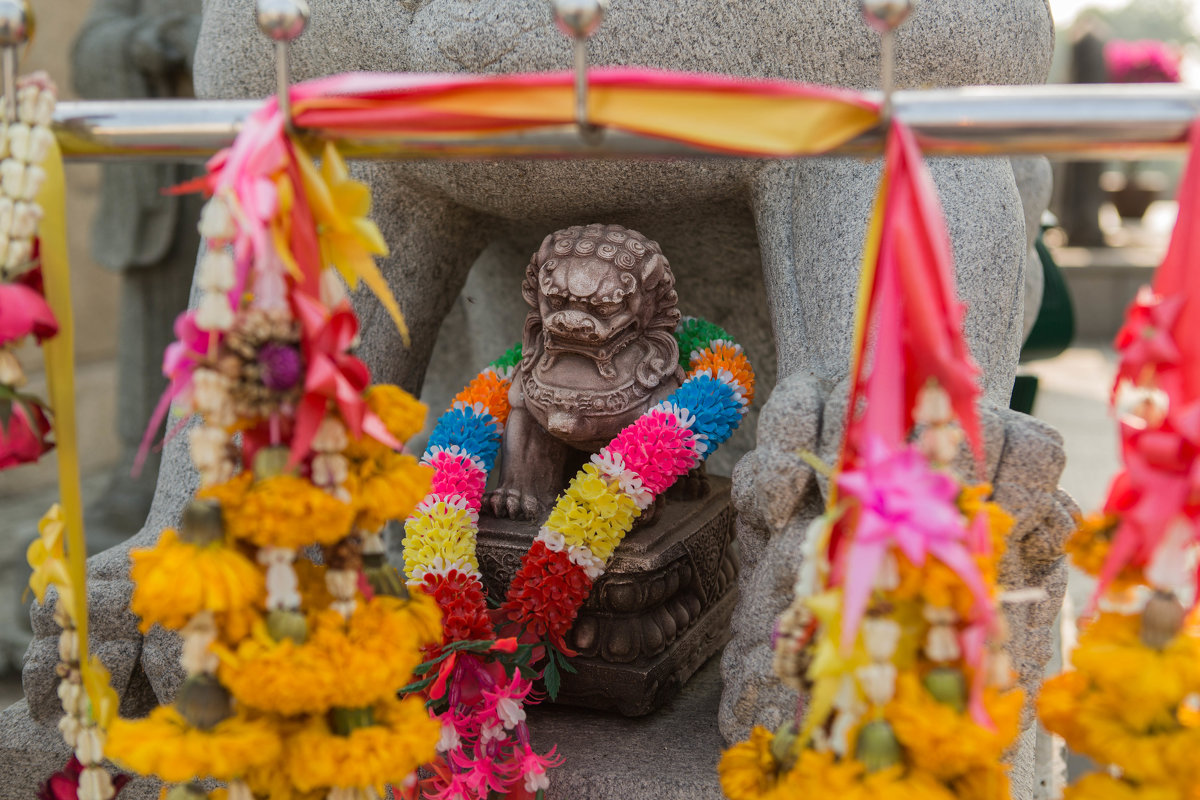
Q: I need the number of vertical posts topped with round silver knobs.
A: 4